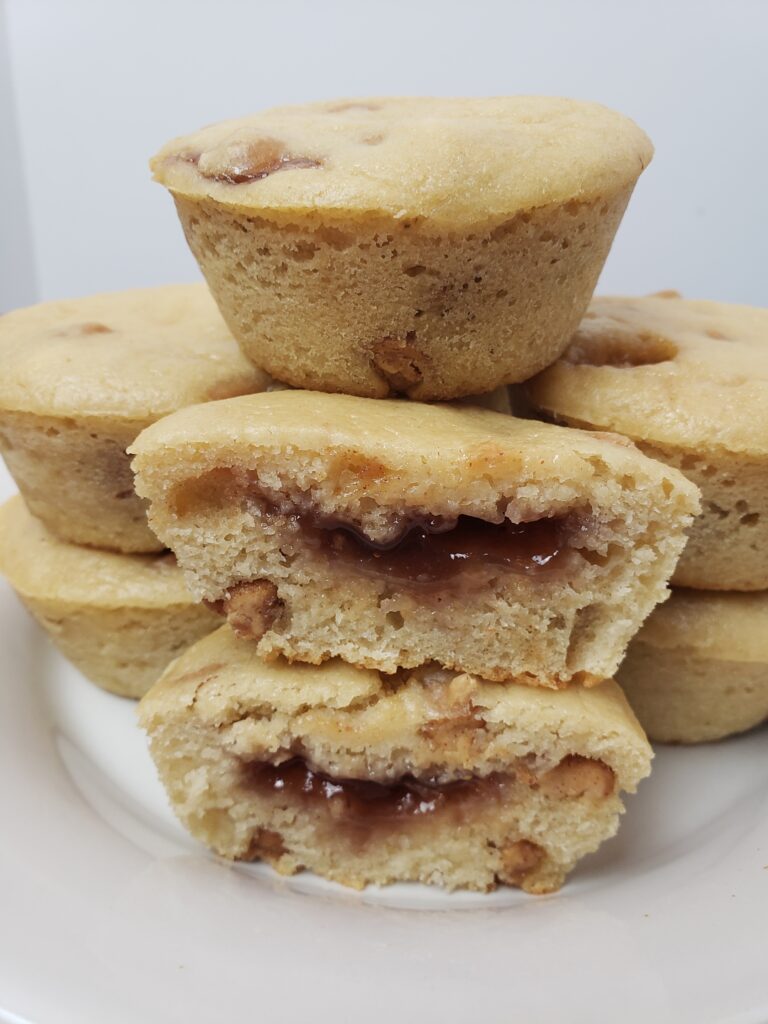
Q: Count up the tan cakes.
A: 7